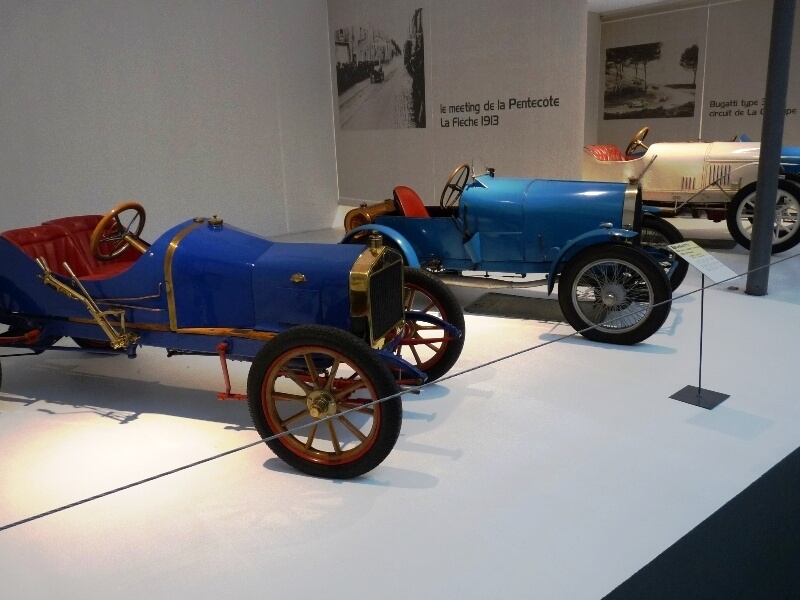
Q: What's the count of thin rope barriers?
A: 1